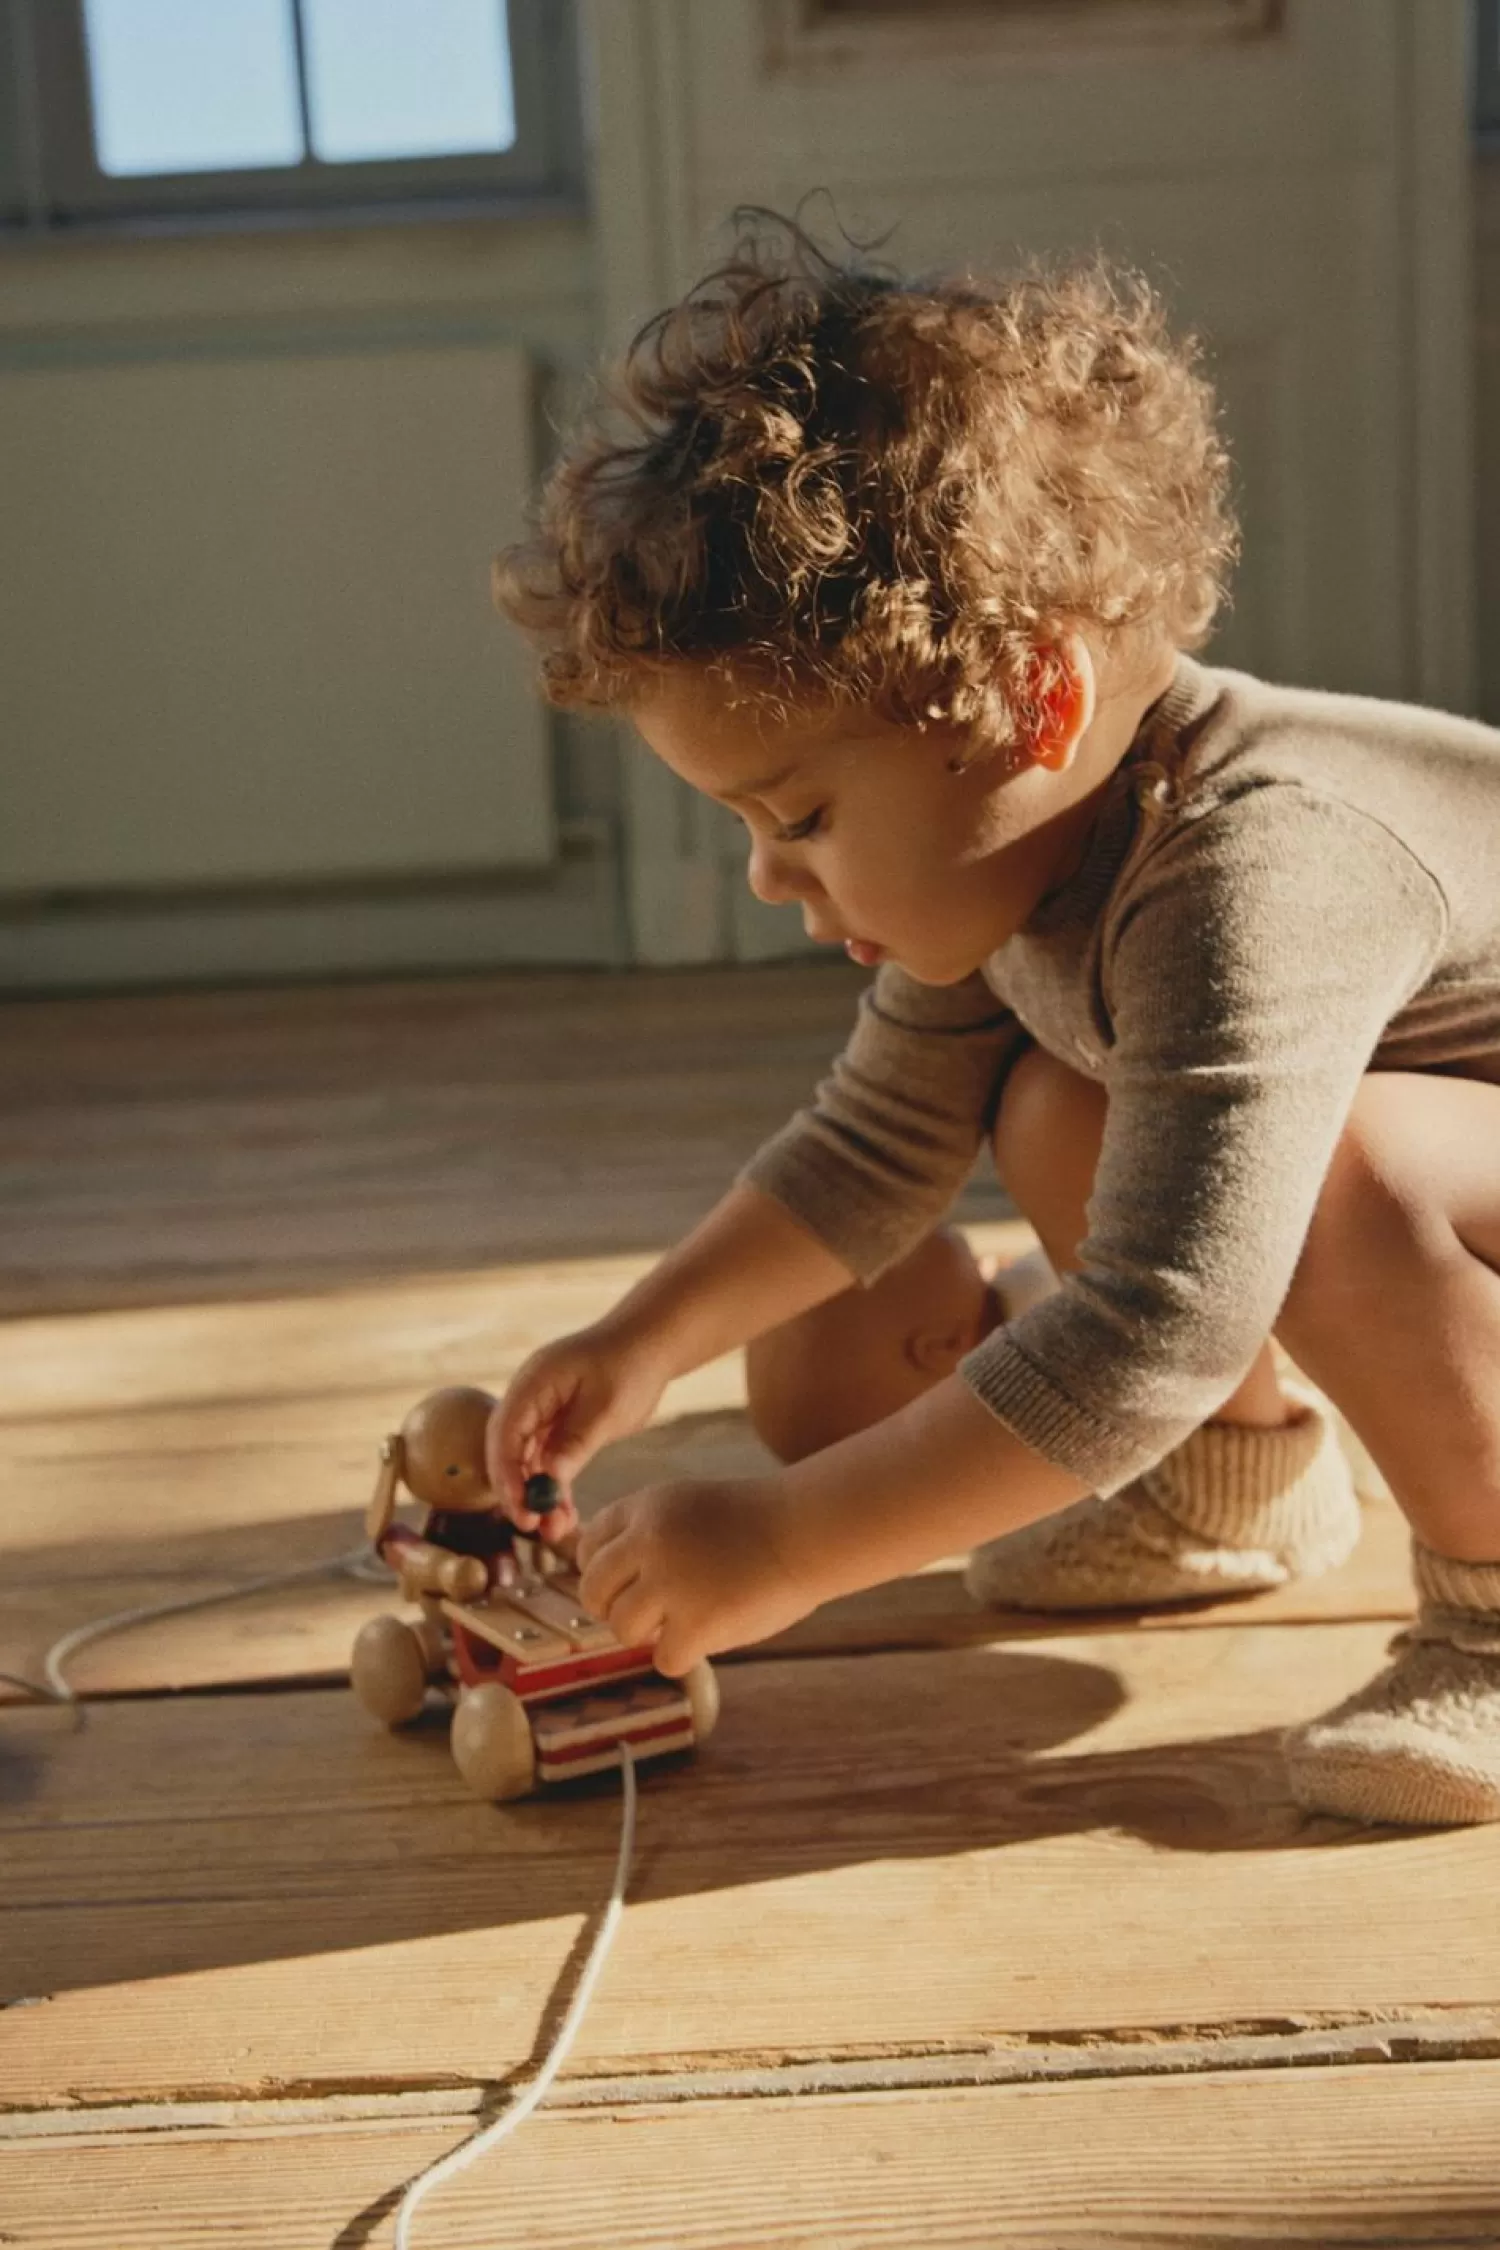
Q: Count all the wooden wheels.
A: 3